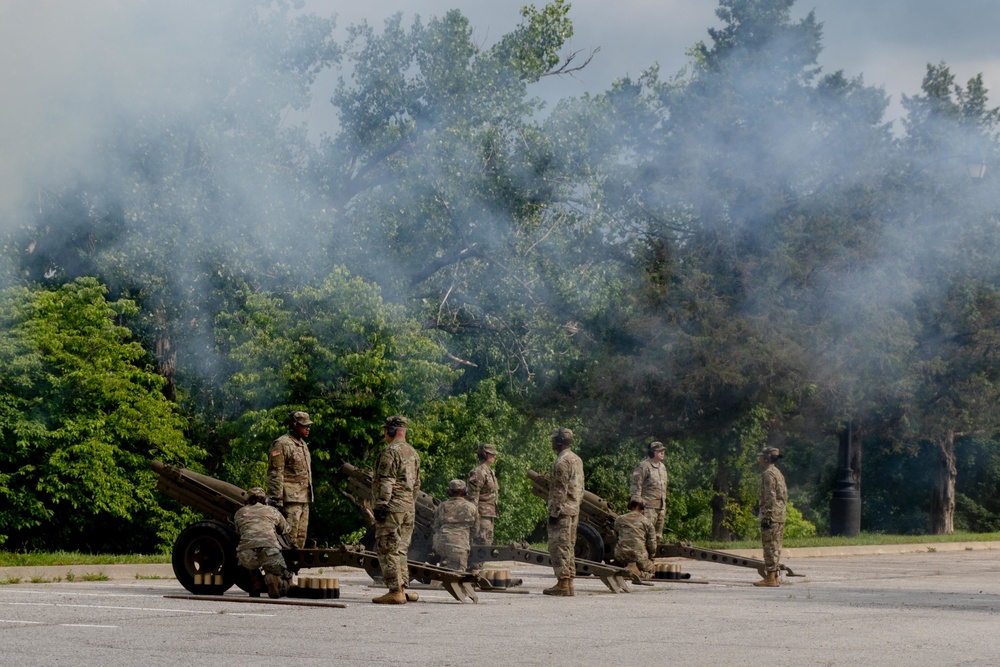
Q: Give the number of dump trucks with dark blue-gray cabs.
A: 0